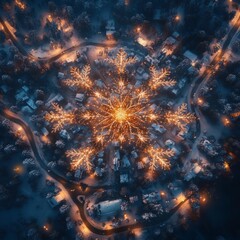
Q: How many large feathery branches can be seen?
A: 7